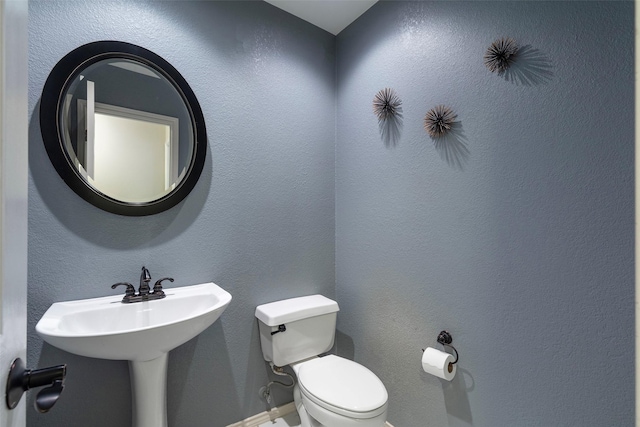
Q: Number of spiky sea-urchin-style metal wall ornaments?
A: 3